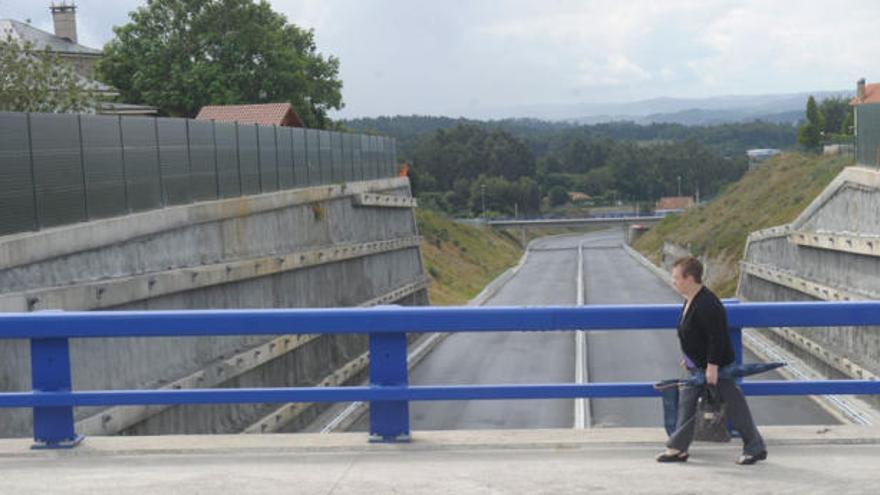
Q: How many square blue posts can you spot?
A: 3